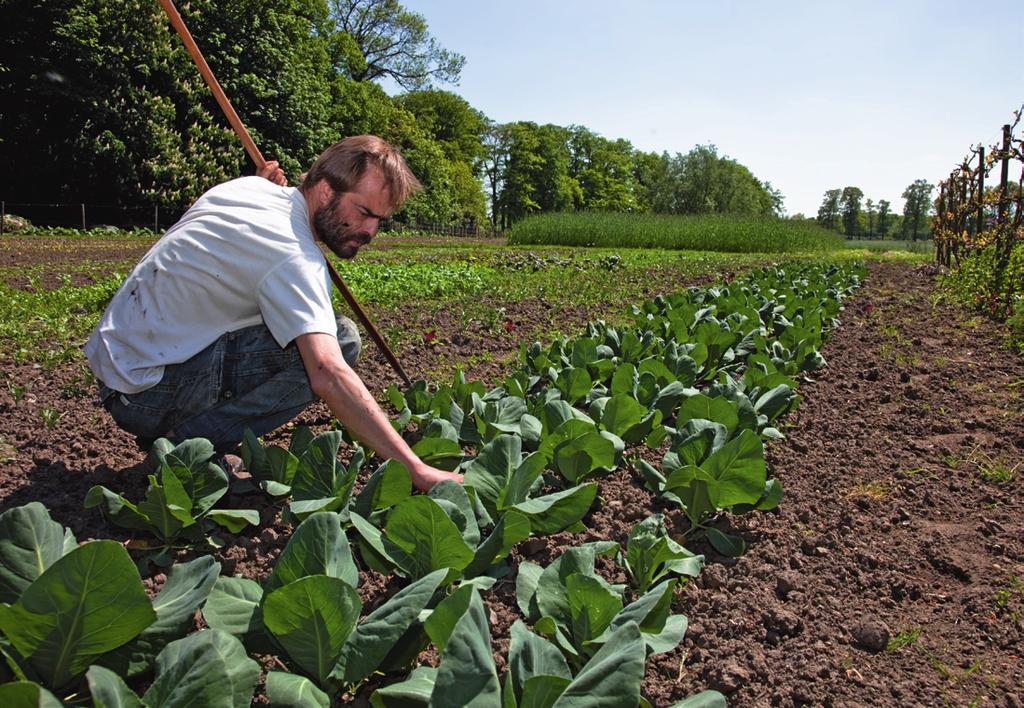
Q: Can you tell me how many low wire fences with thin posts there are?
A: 1